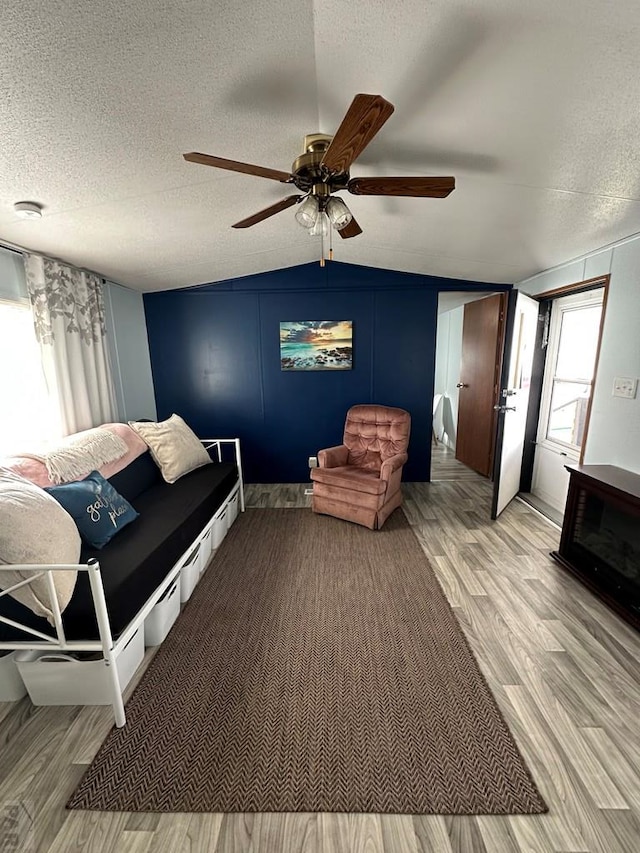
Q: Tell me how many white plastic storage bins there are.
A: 7